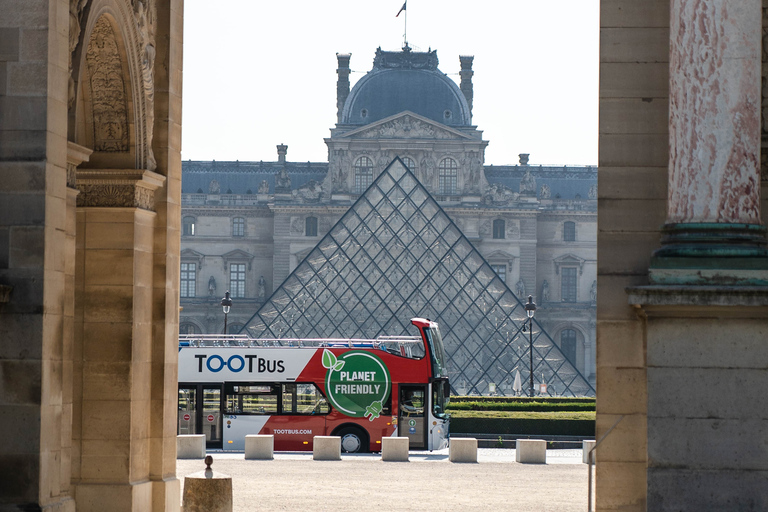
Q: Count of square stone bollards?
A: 7